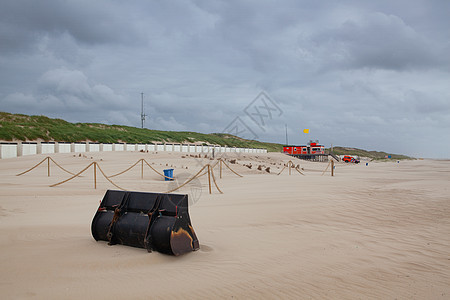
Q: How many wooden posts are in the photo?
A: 7